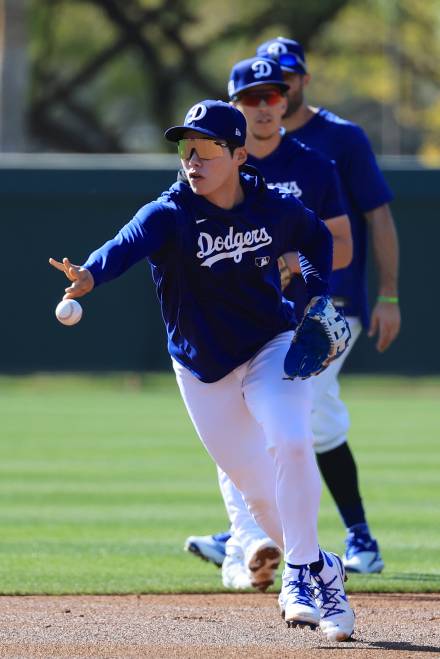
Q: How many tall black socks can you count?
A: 1